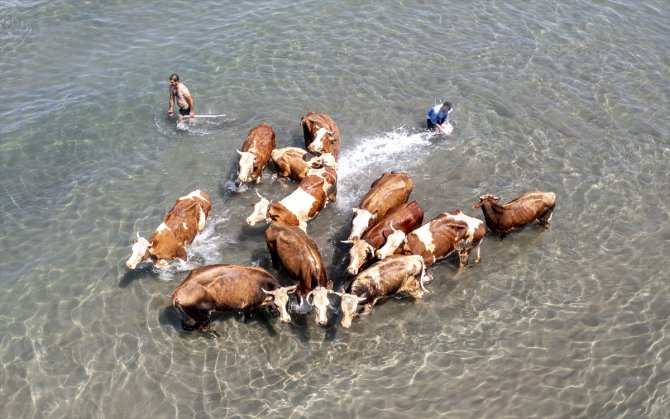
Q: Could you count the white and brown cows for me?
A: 12